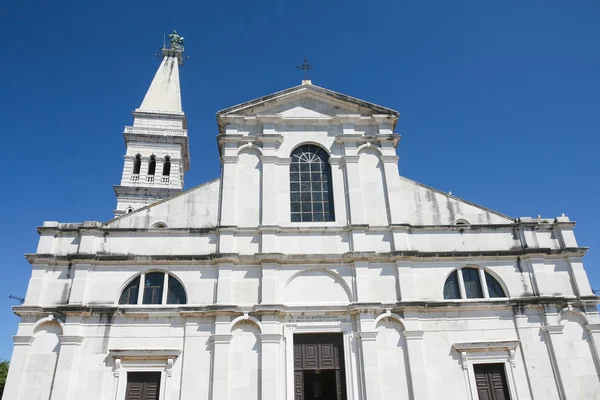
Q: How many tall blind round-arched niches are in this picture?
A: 6